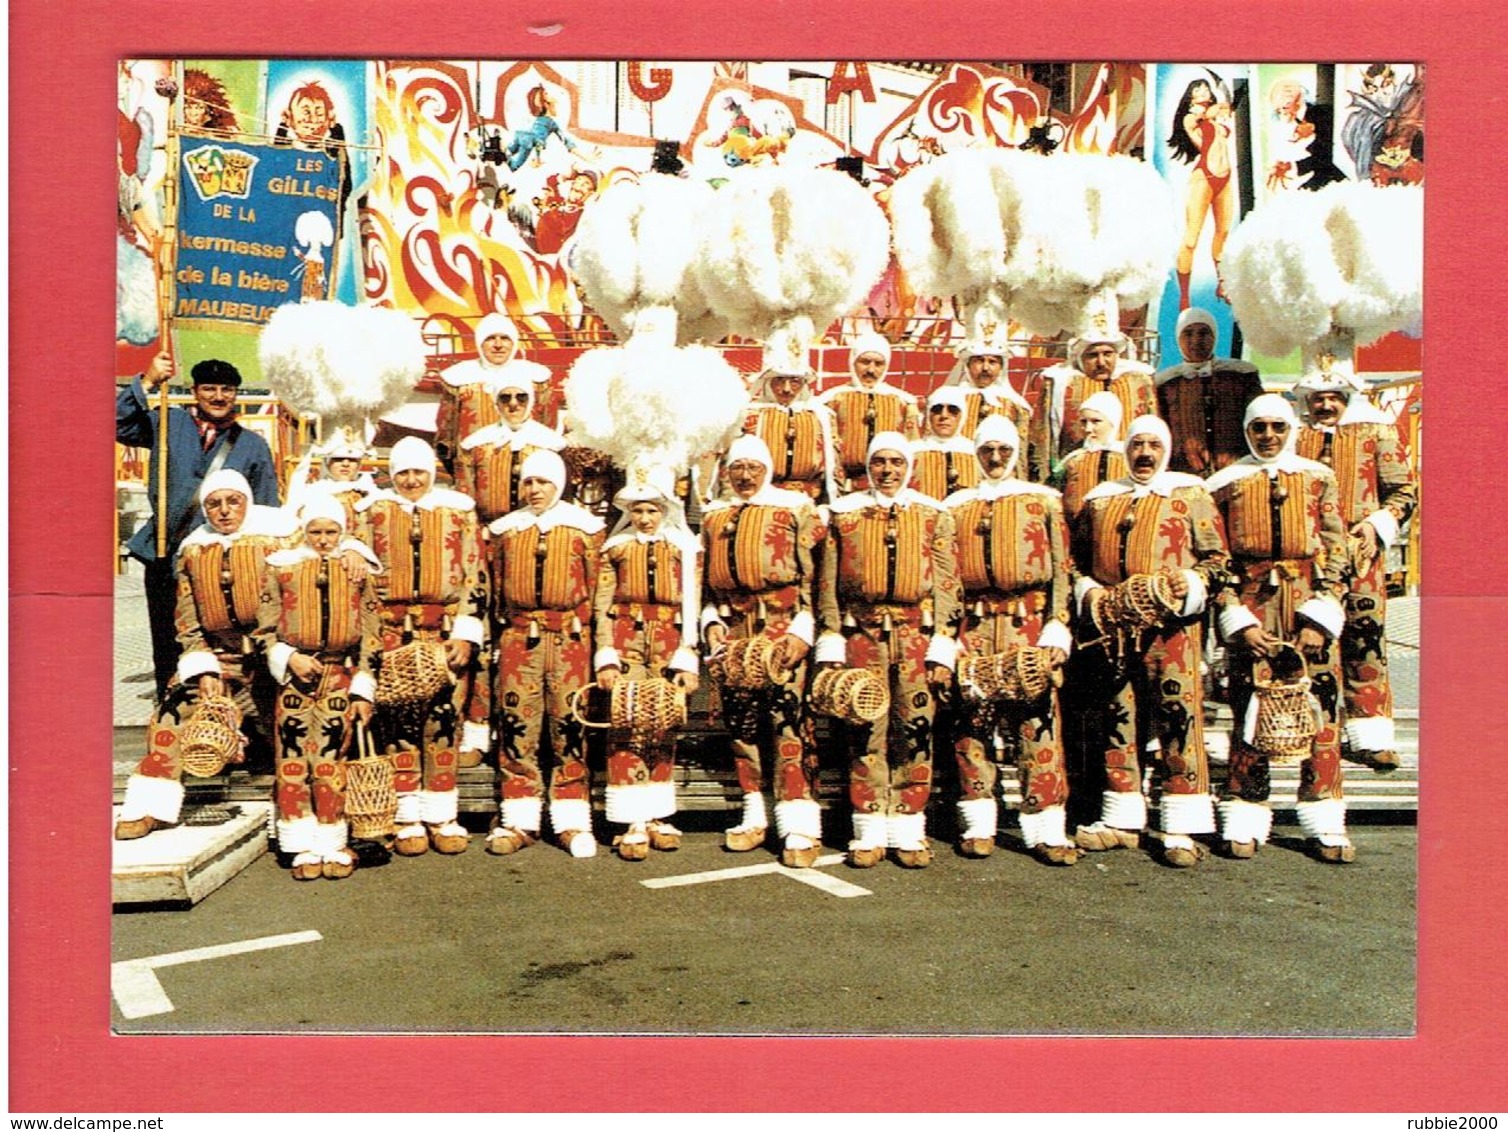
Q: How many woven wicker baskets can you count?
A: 9